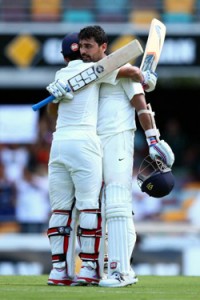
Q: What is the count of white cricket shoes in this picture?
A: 3